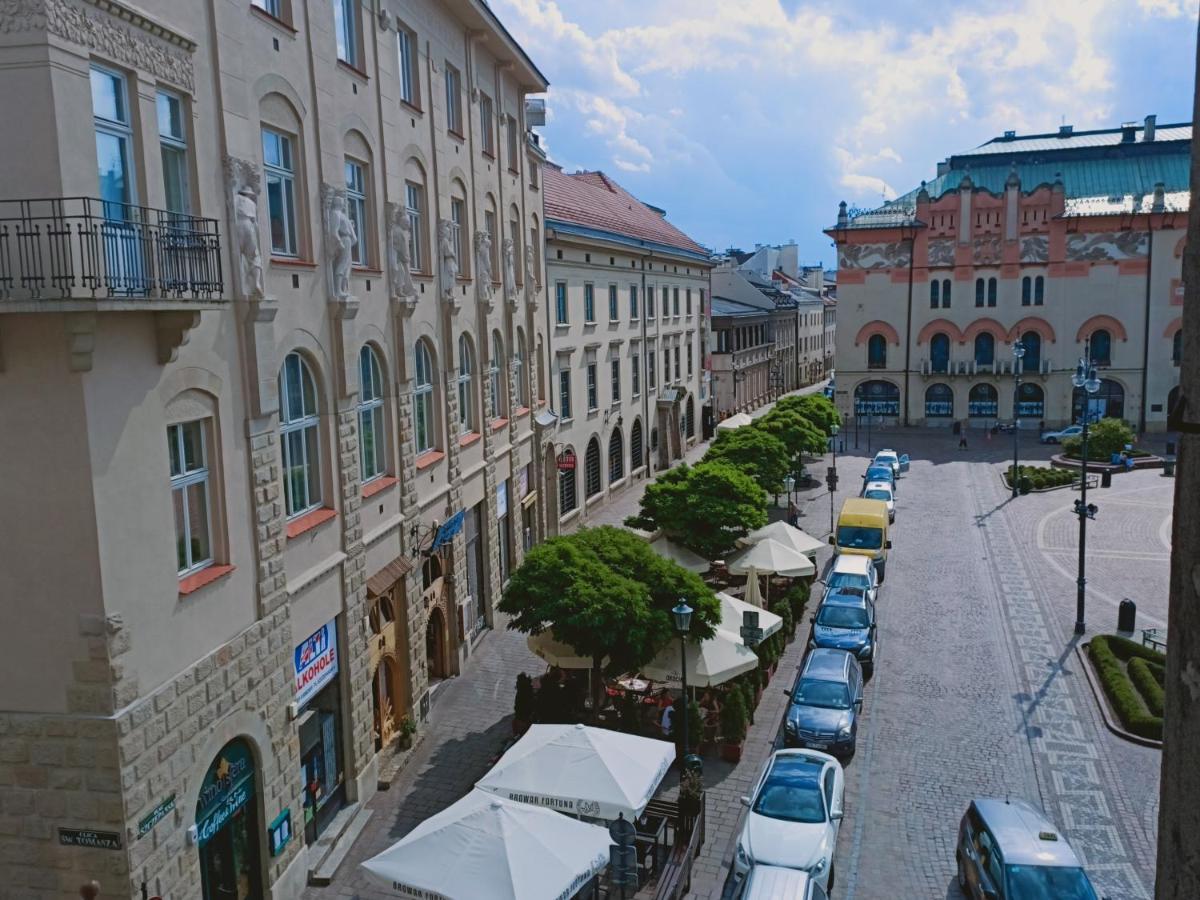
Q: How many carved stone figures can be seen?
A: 7